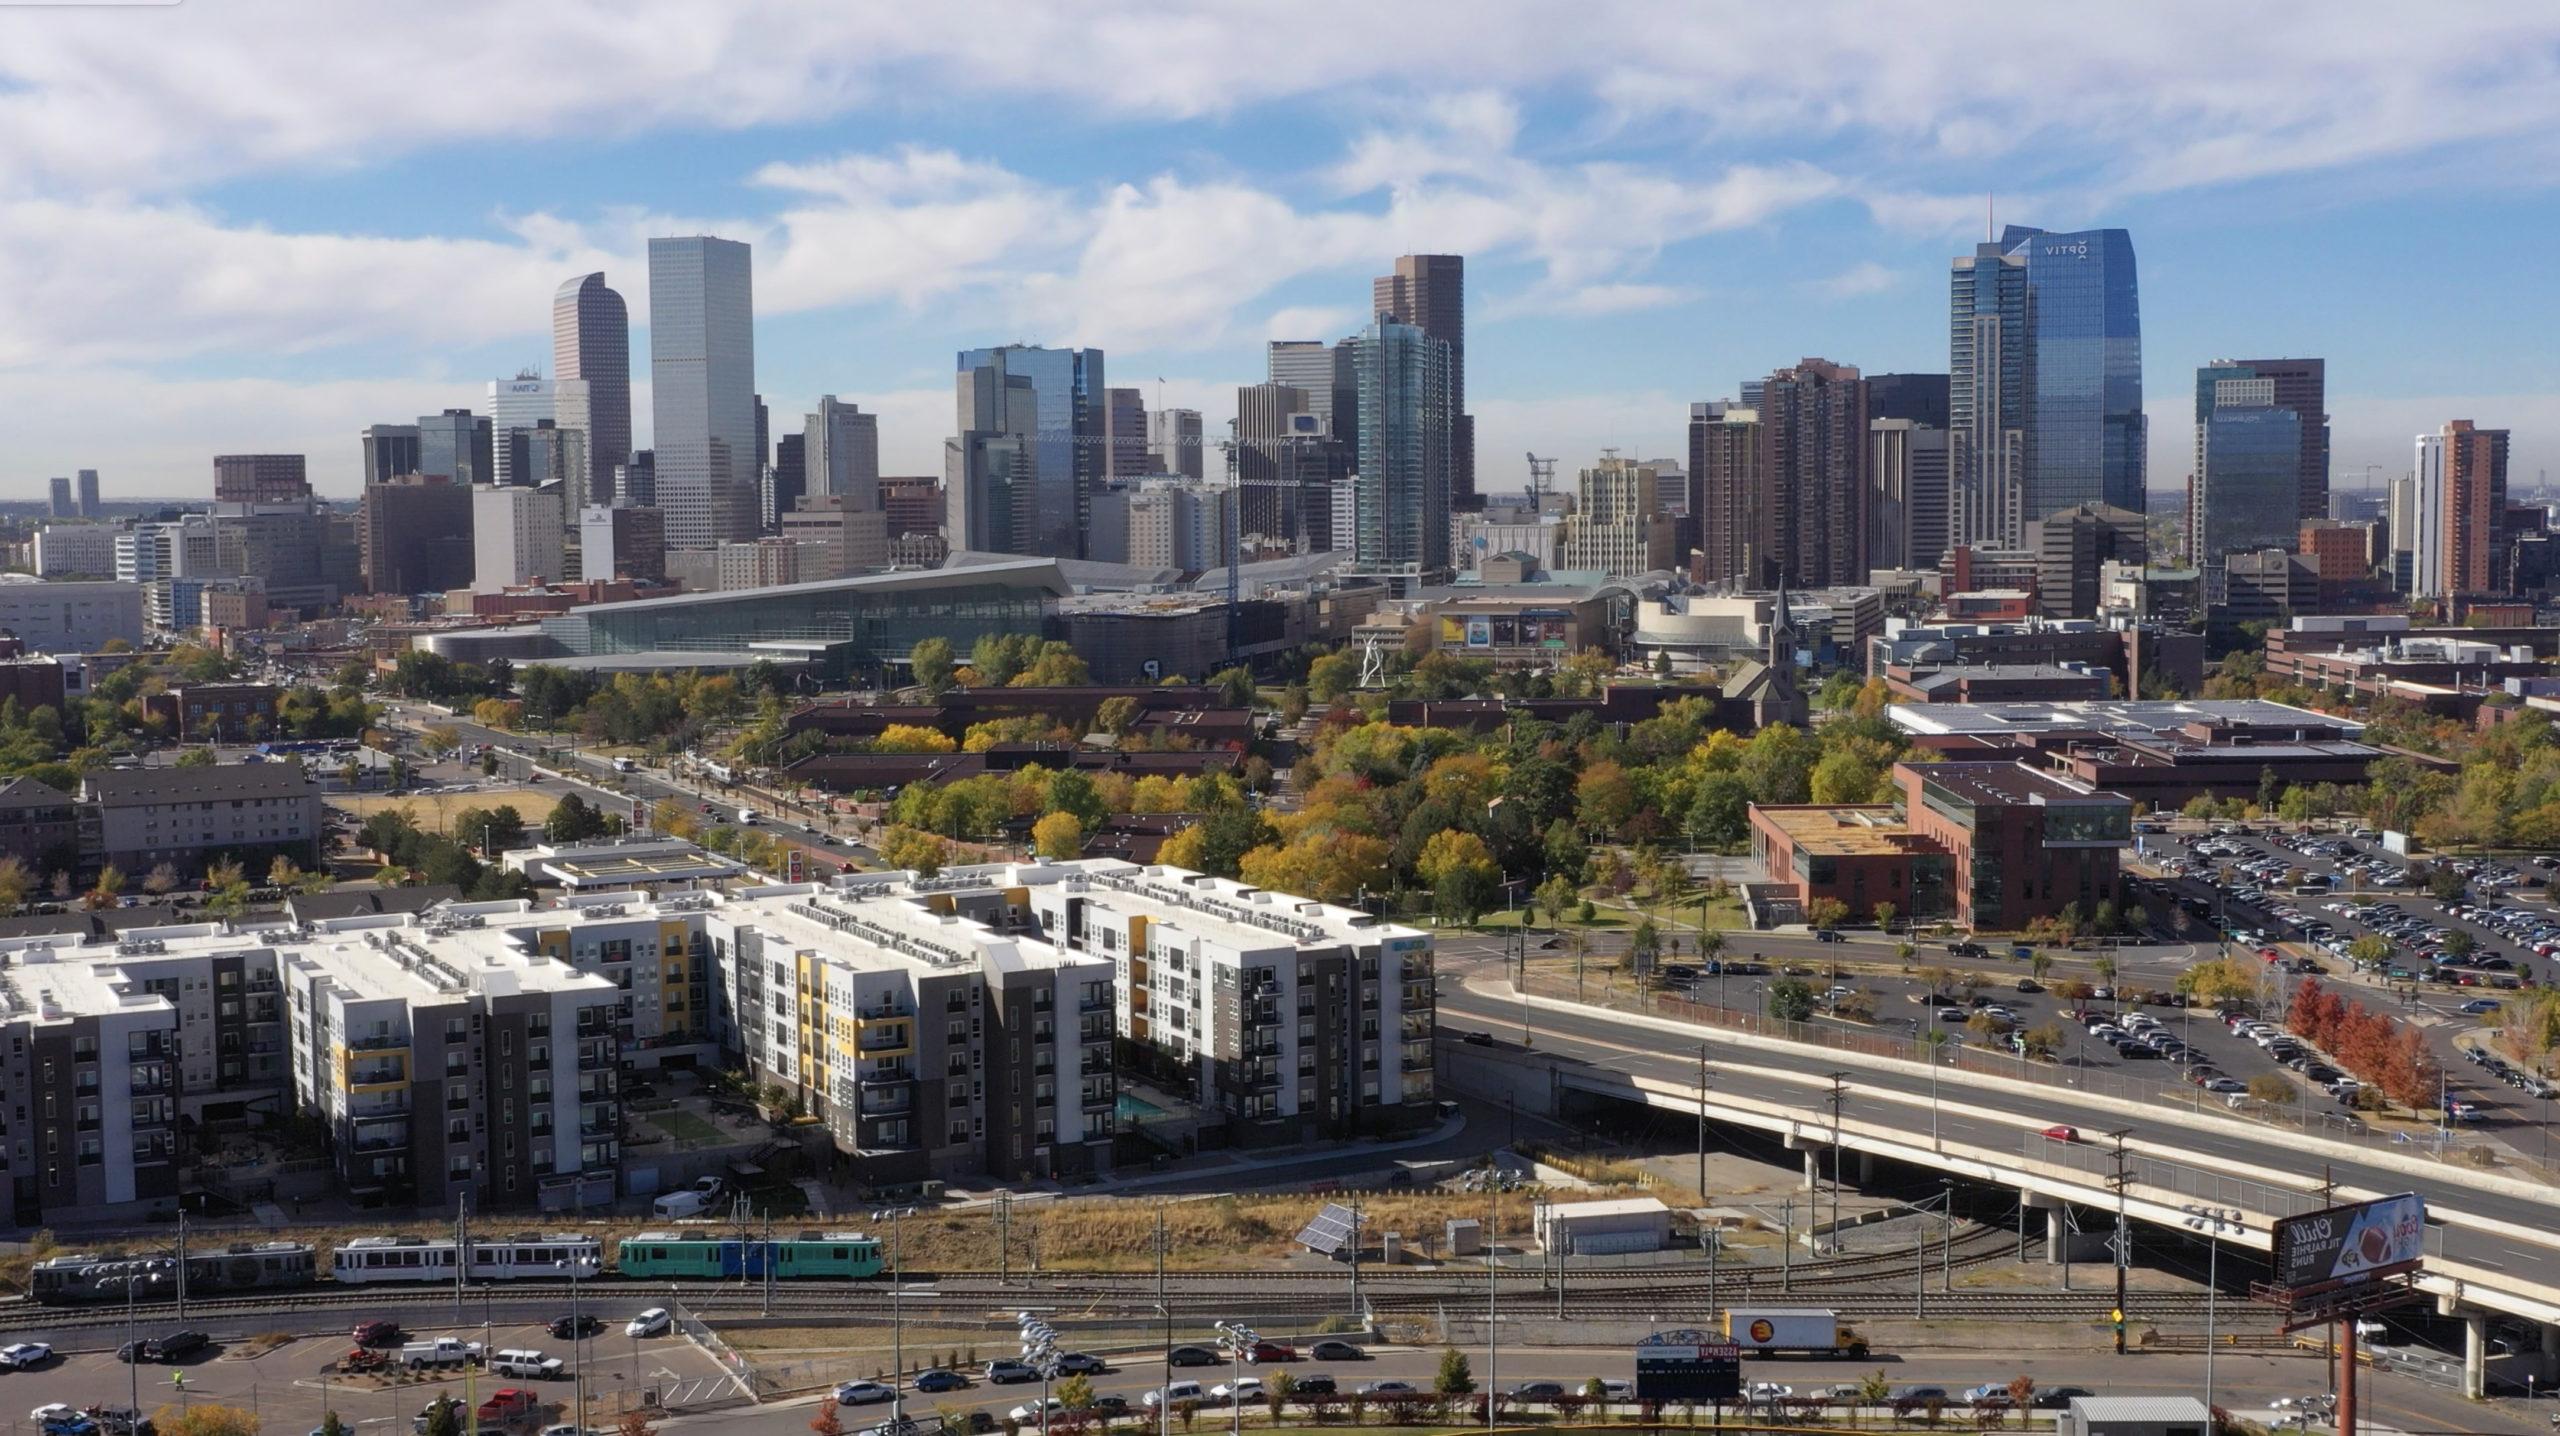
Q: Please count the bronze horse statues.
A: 0